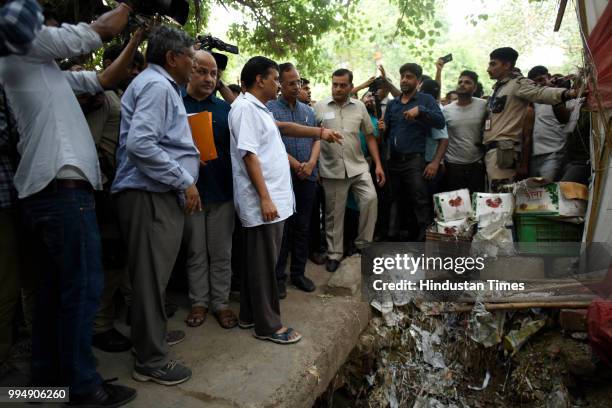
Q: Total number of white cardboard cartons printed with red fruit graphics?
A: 3